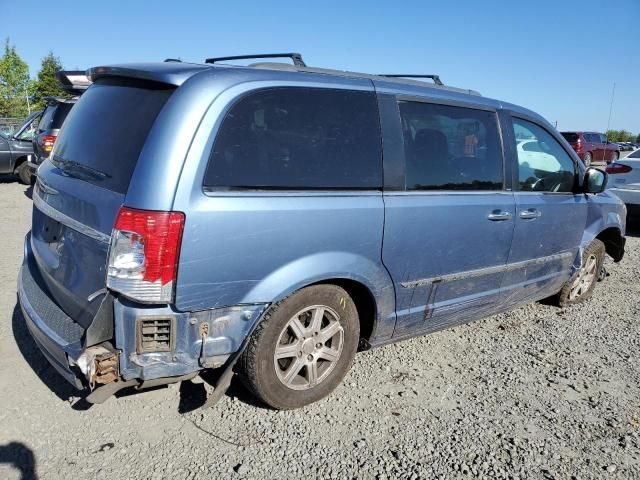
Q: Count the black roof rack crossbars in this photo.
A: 2